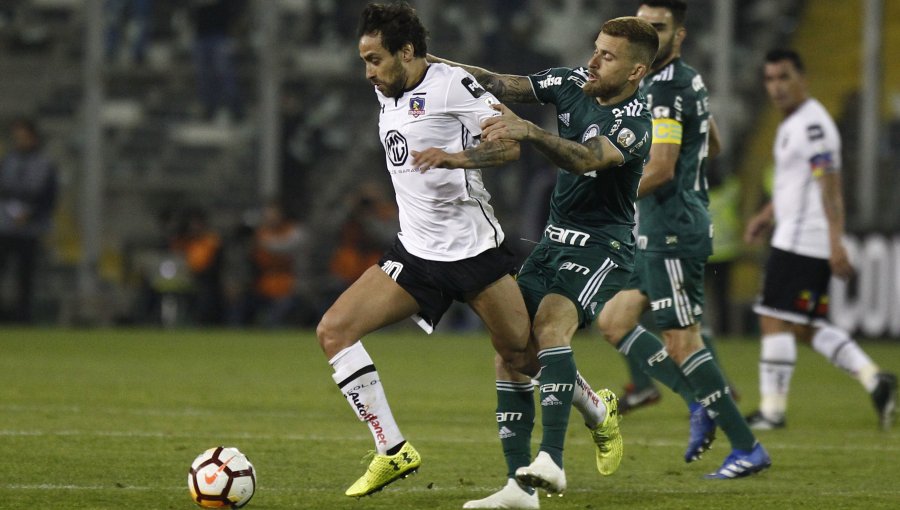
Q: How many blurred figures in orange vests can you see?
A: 3